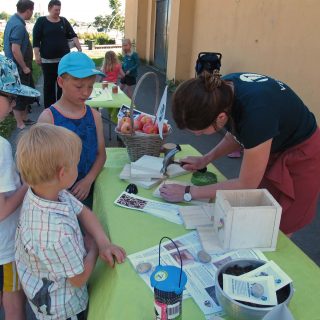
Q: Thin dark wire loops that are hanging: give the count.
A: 1